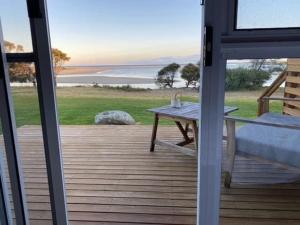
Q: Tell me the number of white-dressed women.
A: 0